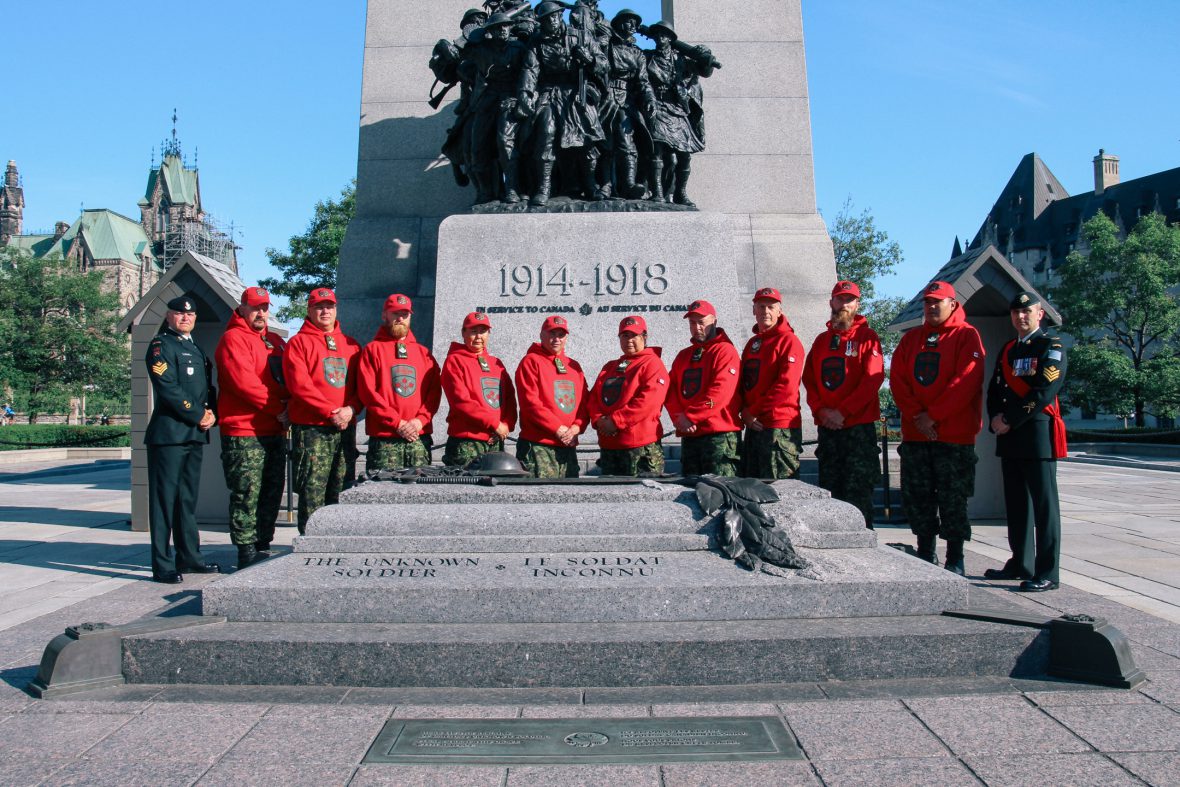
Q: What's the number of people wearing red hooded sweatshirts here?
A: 10